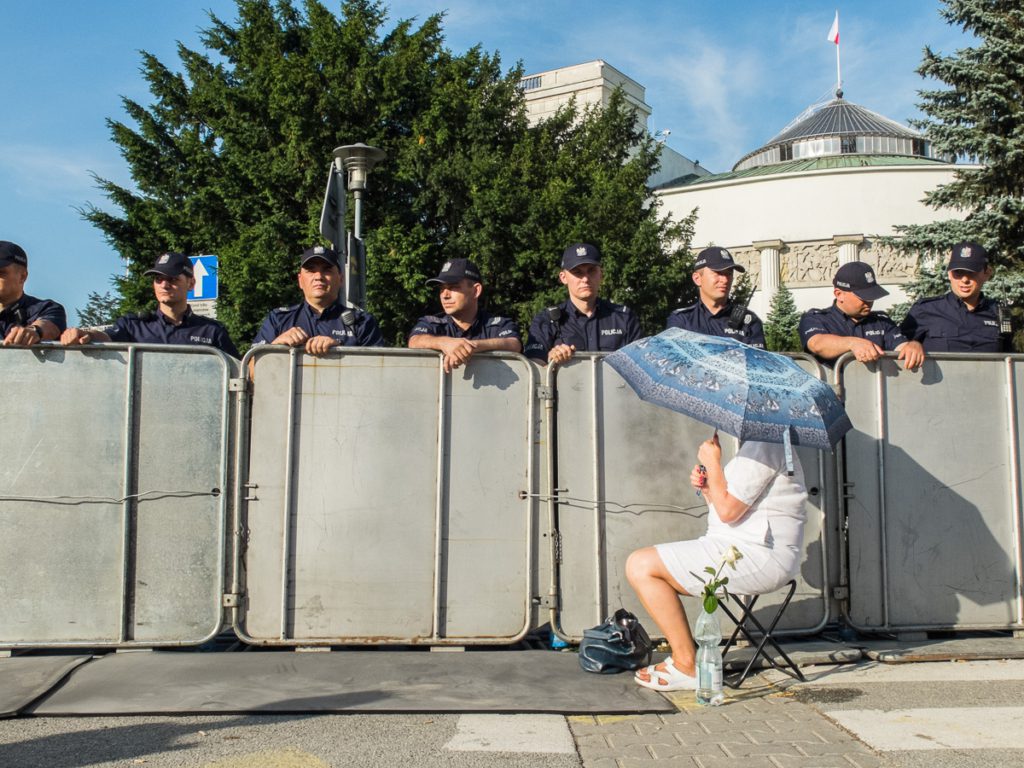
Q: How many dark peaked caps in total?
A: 8